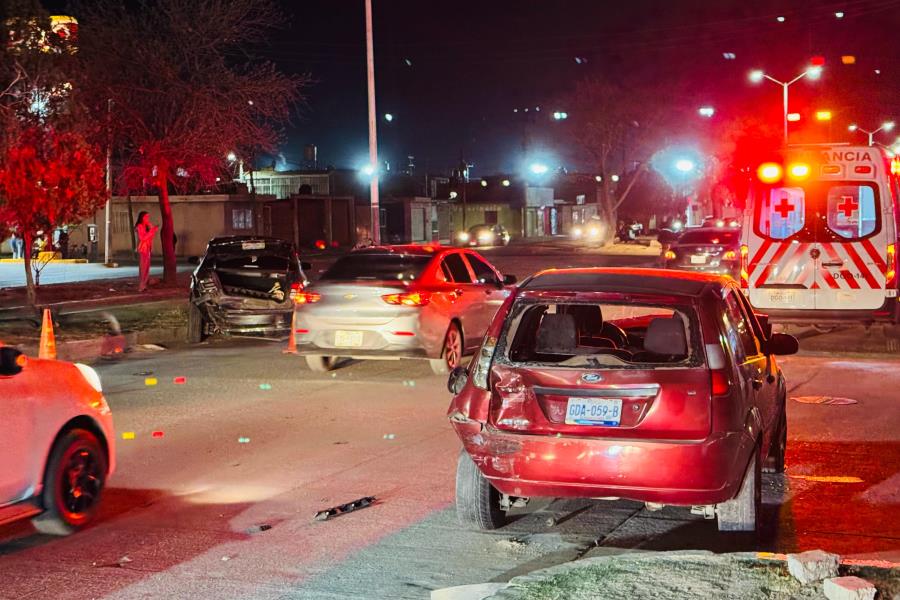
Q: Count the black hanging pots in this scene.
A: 0